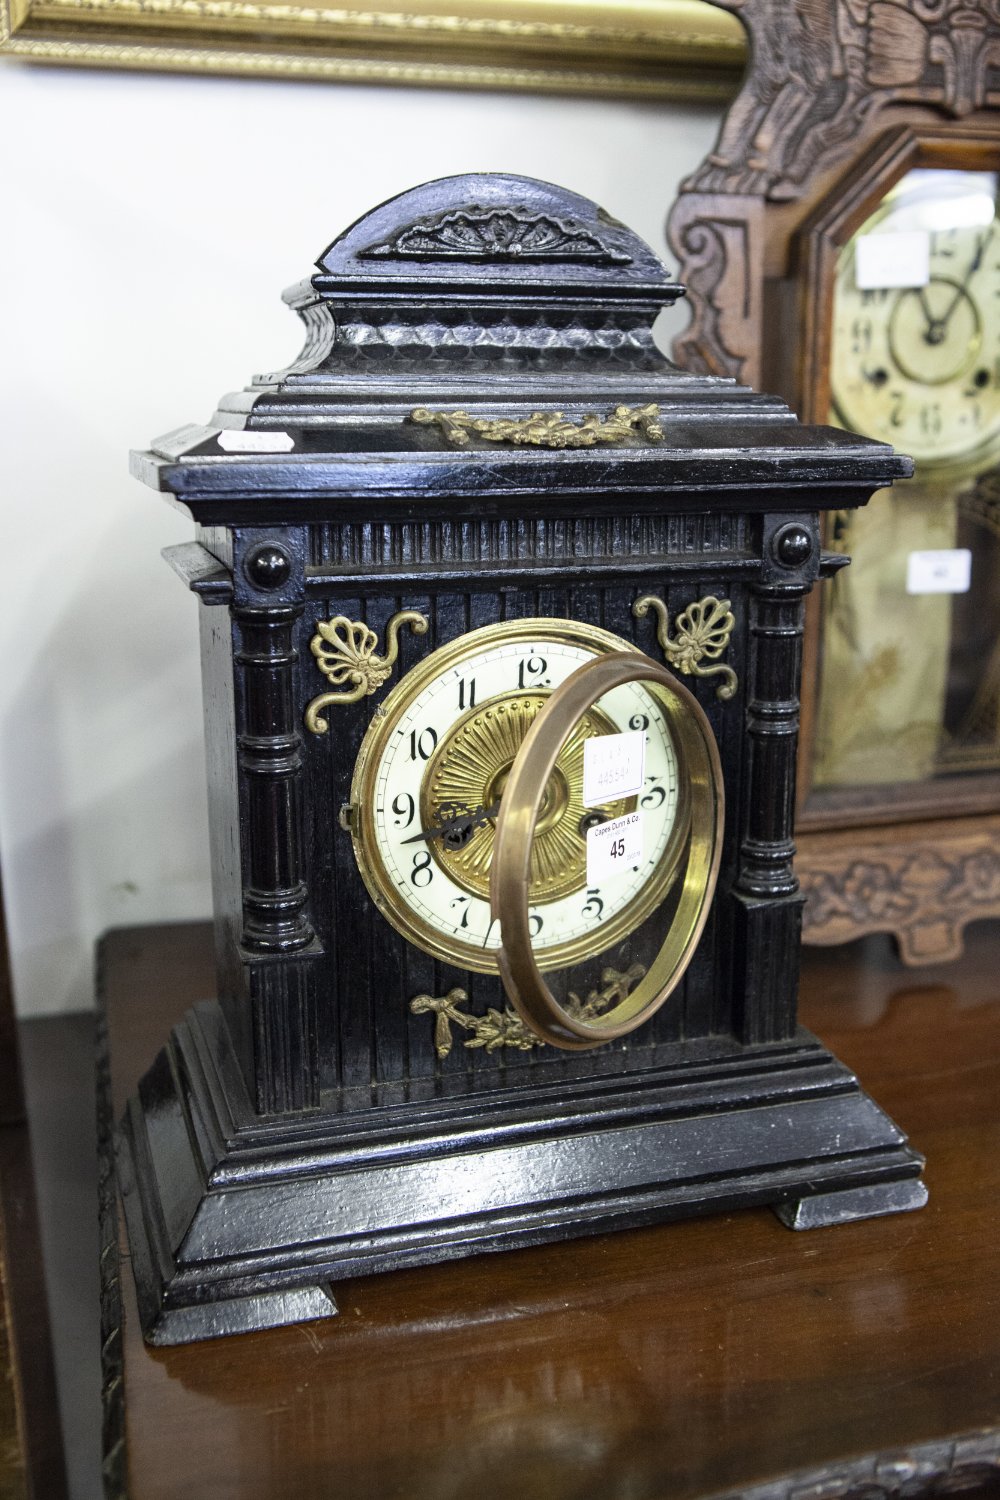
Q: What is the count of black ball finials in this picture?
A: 2